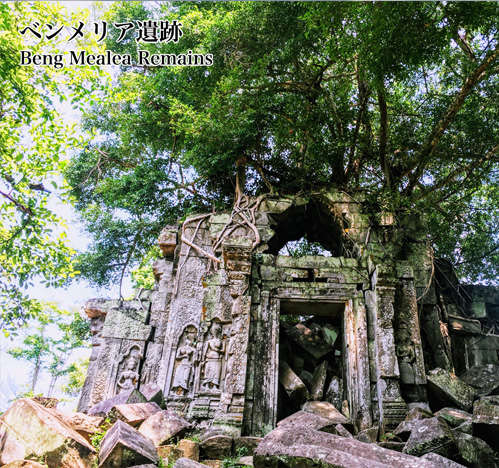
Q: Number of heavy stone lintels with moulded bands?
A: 1